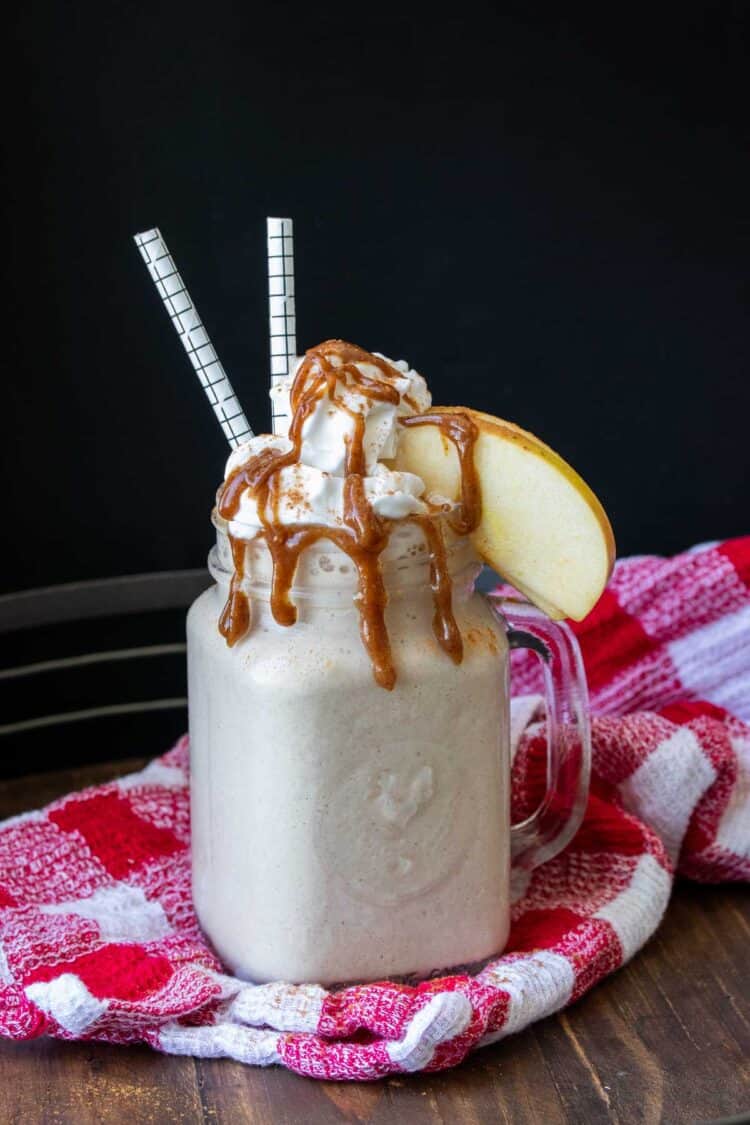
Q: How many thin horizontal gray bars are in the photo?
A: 2